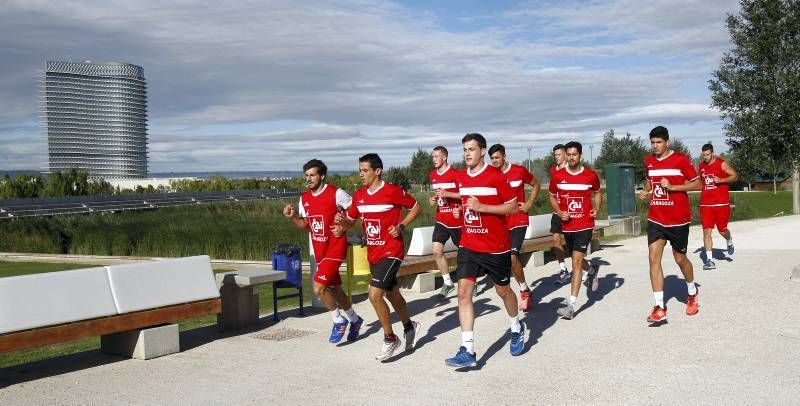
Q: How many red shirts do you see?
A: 9